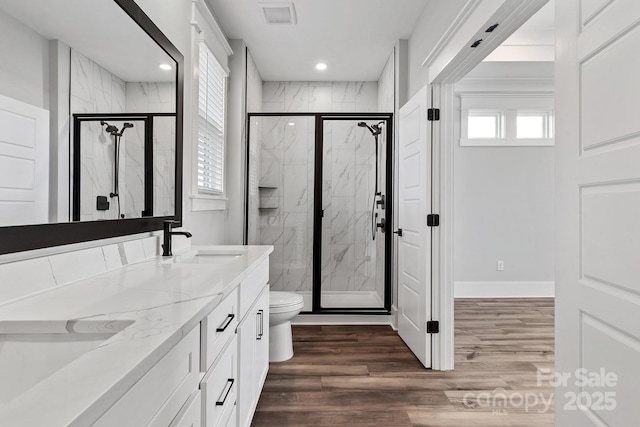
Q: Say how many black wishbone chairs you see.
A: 0